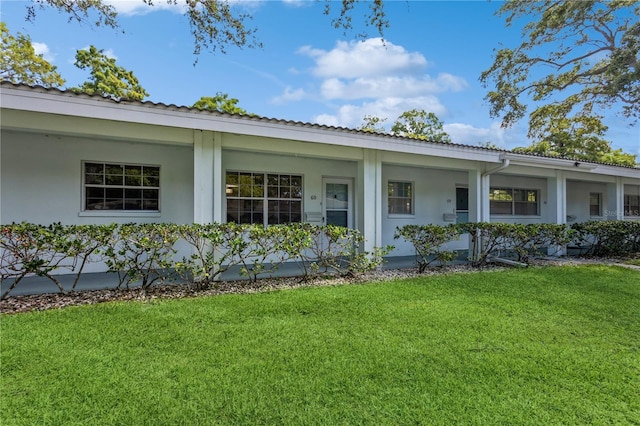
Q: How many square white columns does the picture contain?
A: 5